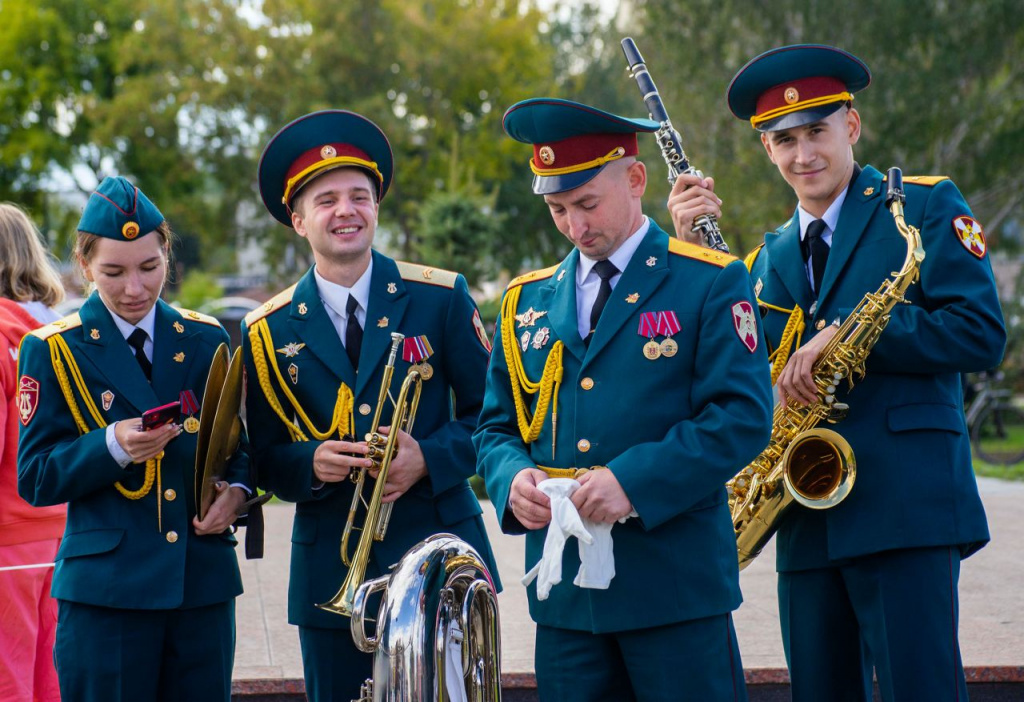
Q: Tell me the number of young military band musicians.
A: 4